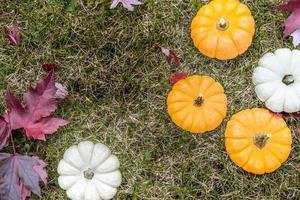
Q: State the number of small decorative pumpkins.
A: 5